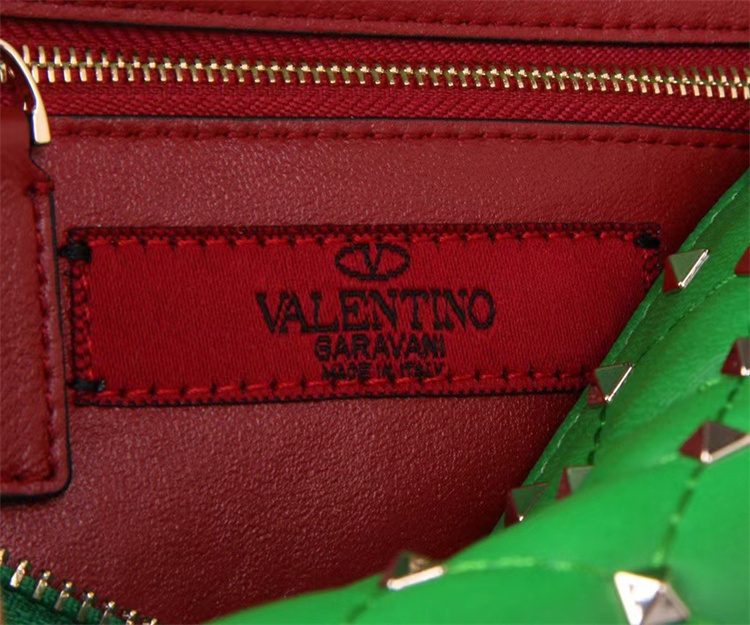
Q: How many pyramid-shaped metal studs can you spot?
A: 9